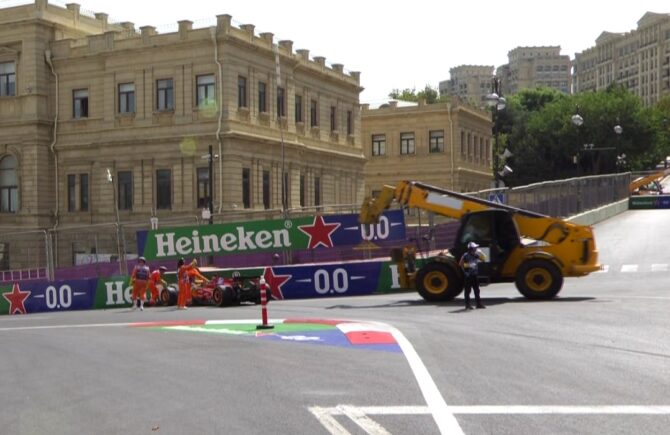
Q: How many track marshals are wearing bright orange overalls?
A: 4